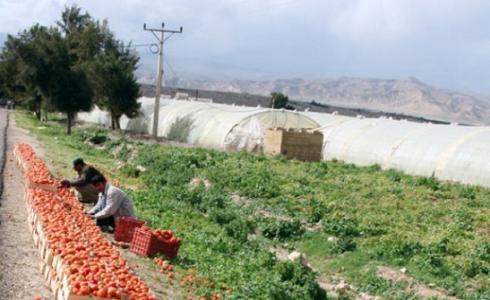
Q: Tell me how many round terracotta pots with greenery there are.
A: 0